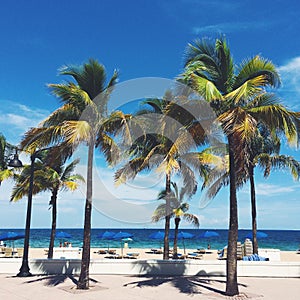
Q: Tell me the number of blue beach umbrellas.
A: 8